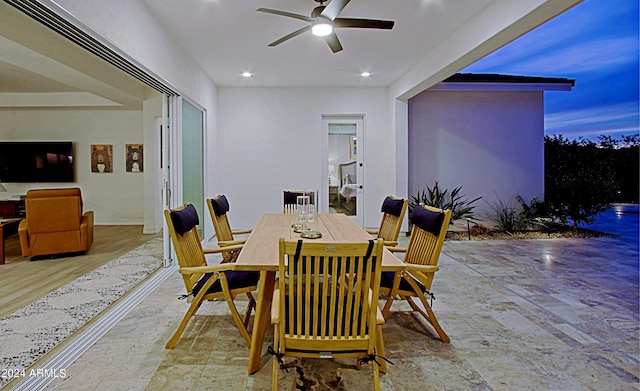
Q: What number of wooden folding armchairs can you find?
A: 6